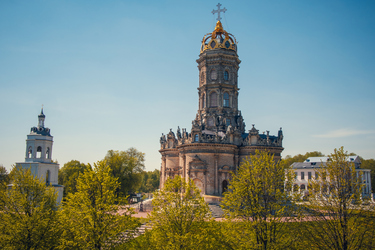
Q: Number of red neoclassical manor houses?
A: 0